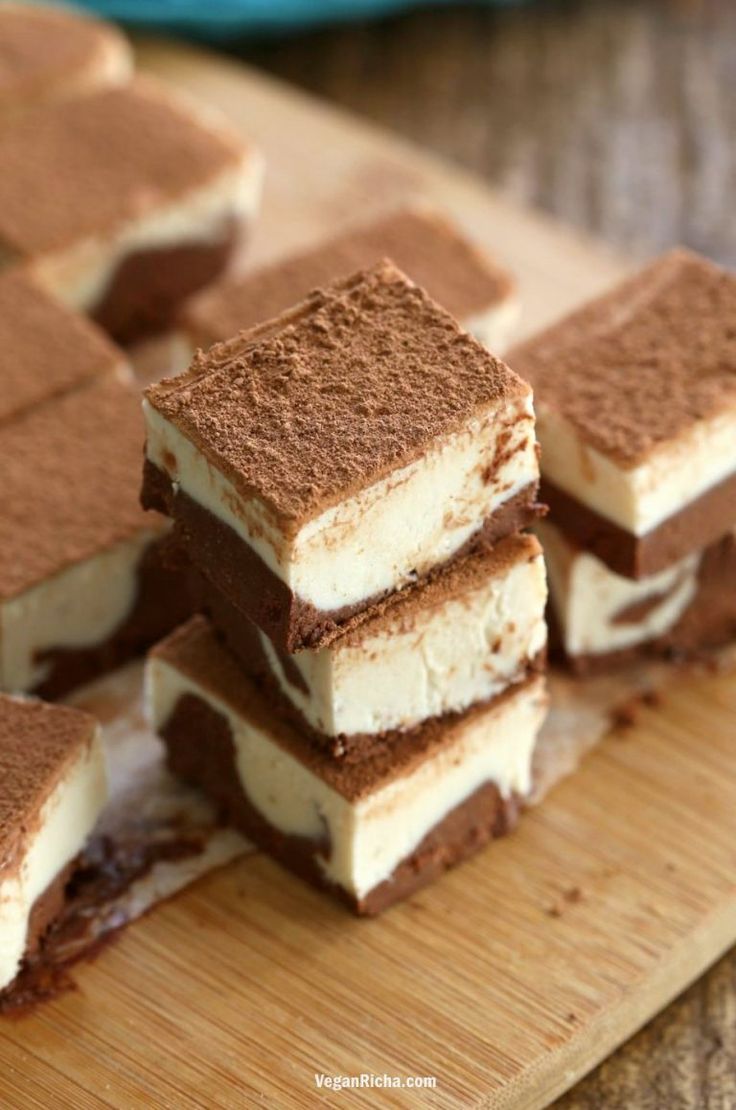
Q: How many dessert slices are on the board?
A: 11